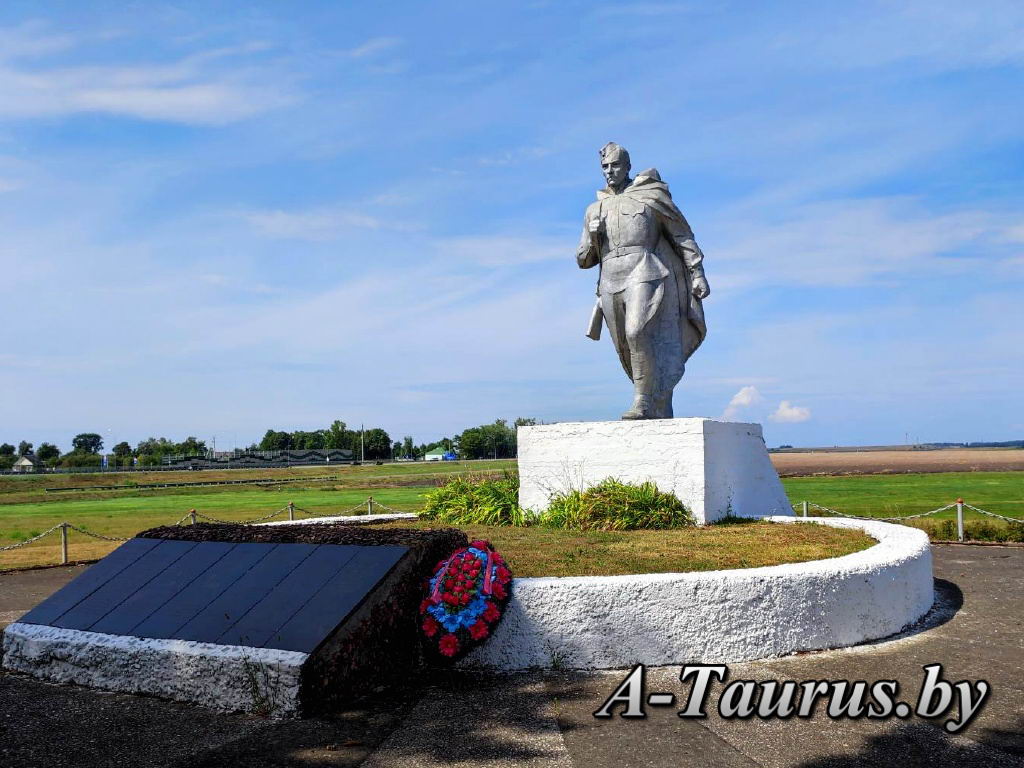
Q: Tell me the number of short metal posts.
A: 6